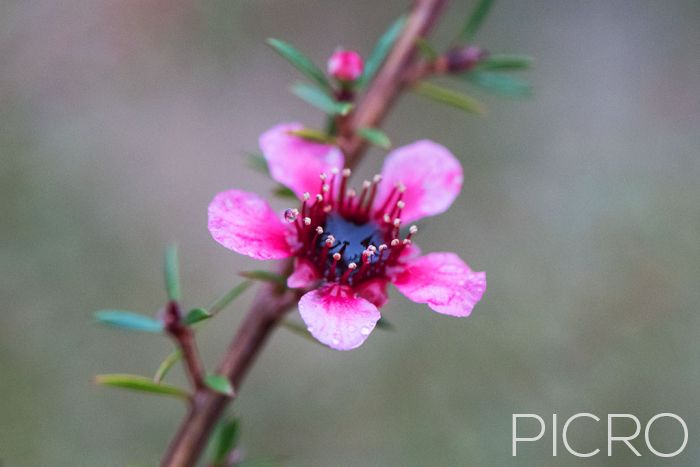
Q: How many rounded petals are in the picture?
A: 5